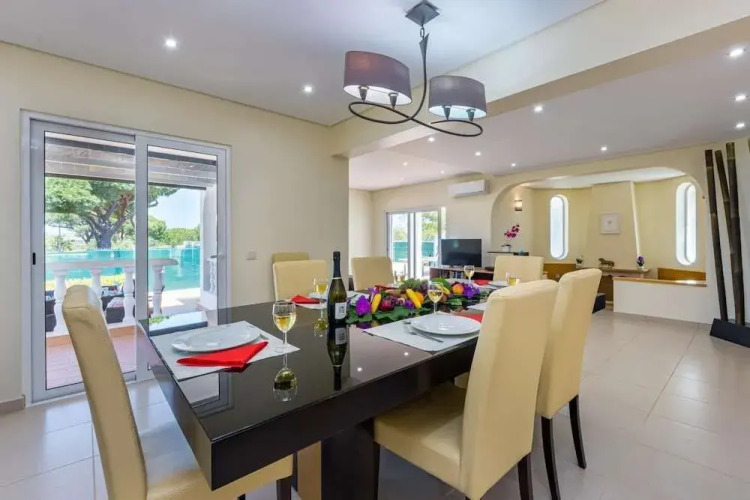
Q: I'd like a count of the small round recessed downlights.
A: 13